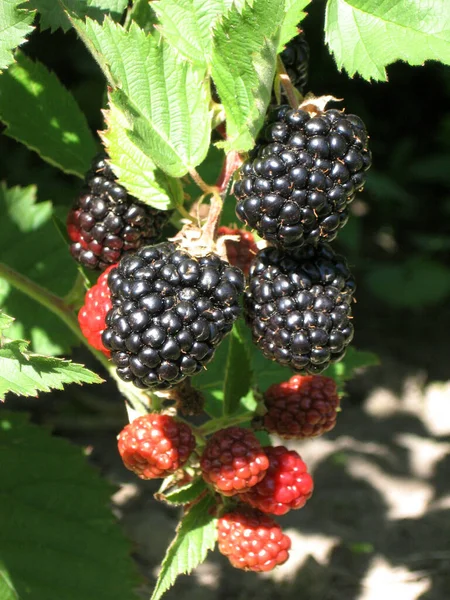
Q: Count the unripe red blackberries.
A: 7